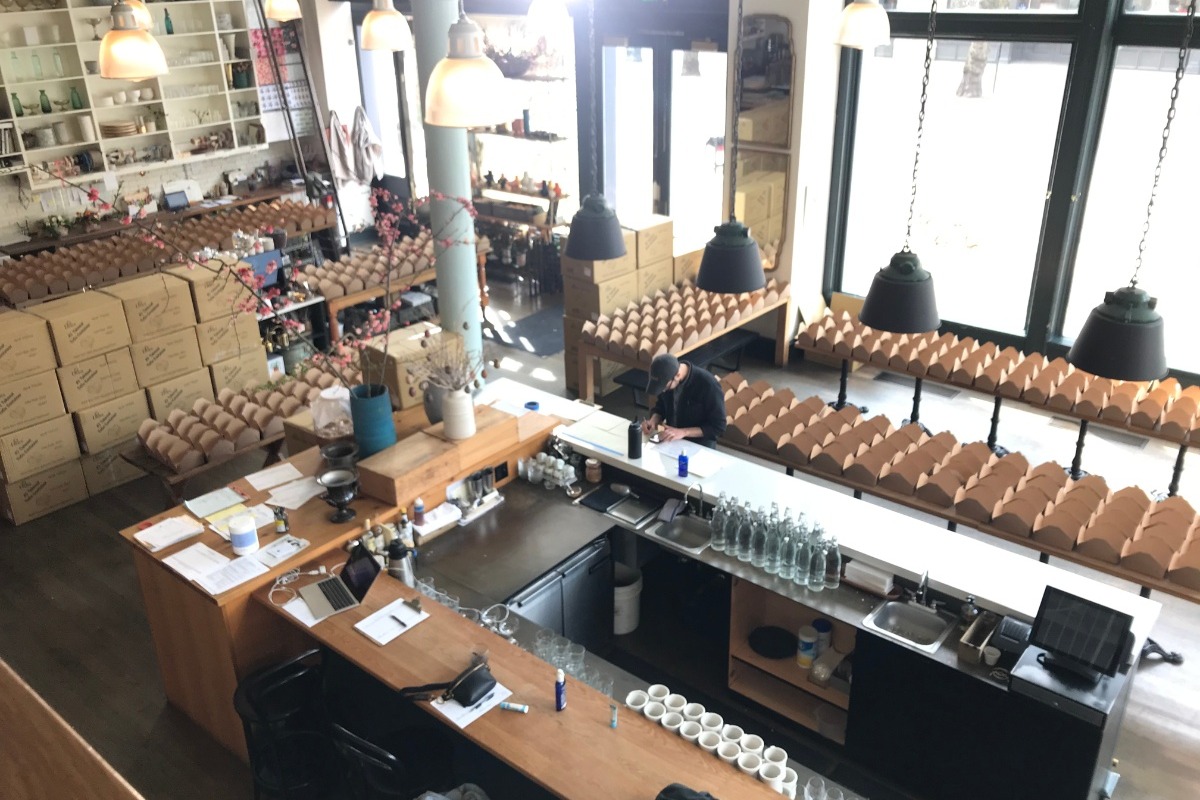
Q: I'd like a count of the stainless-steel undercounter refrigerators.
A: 1